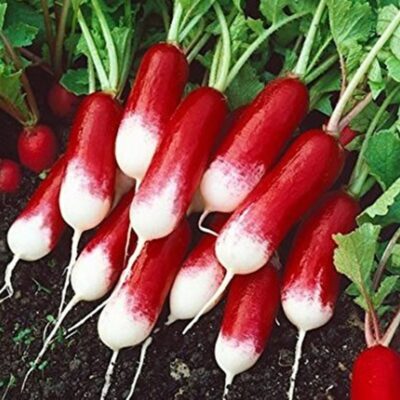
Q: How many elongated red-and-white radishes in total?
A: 11